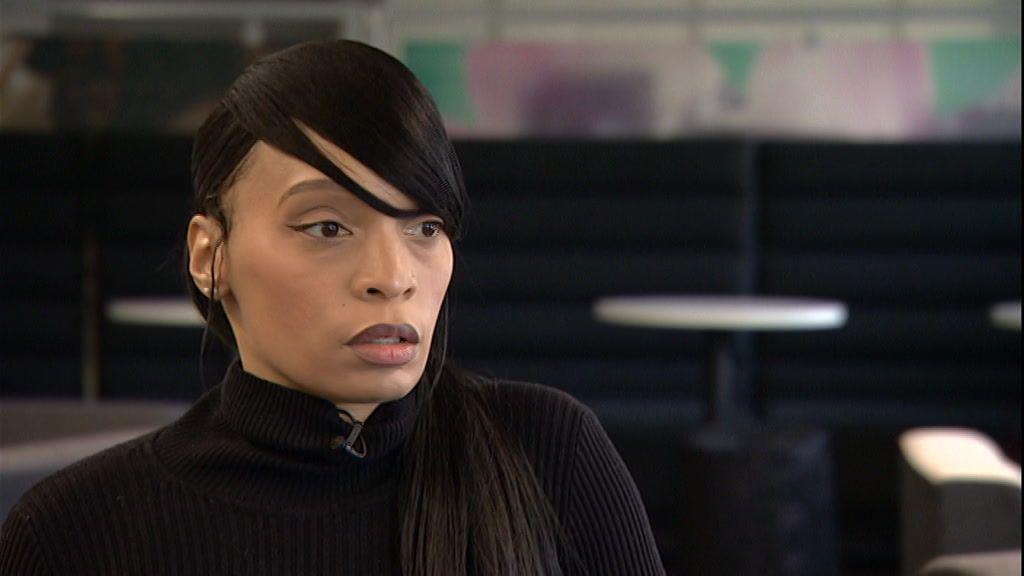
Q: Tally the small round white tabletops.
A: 3